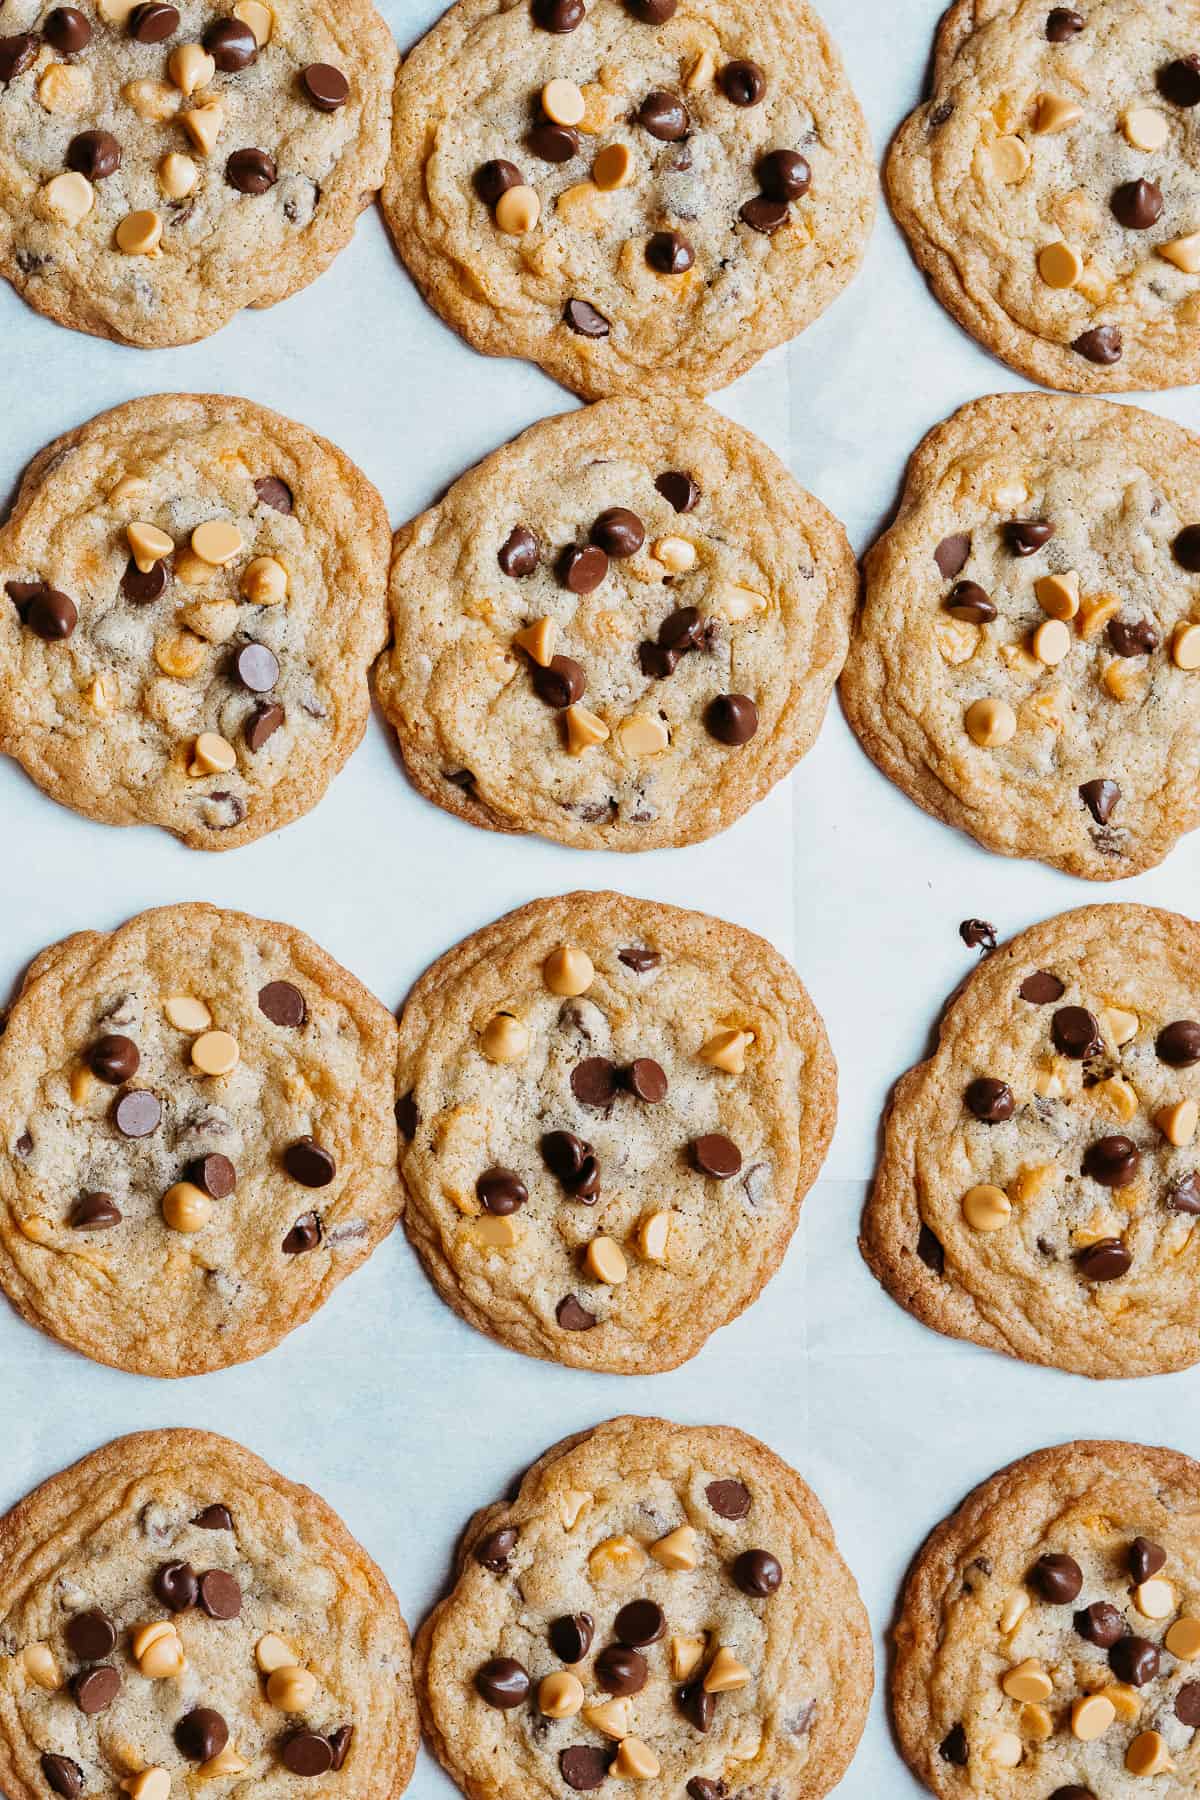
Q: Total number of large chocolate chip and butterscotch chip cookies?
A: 12